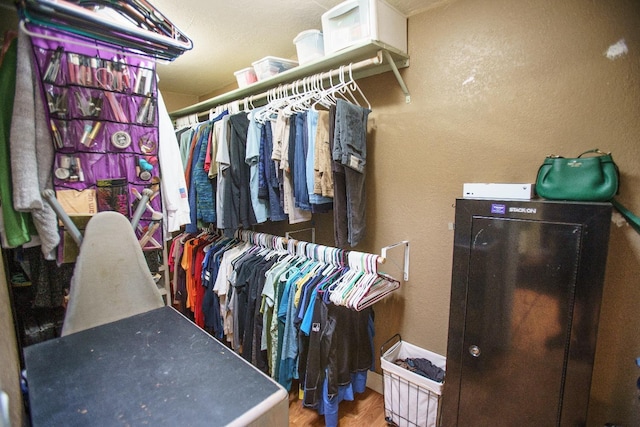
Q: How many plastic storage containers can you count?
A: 4